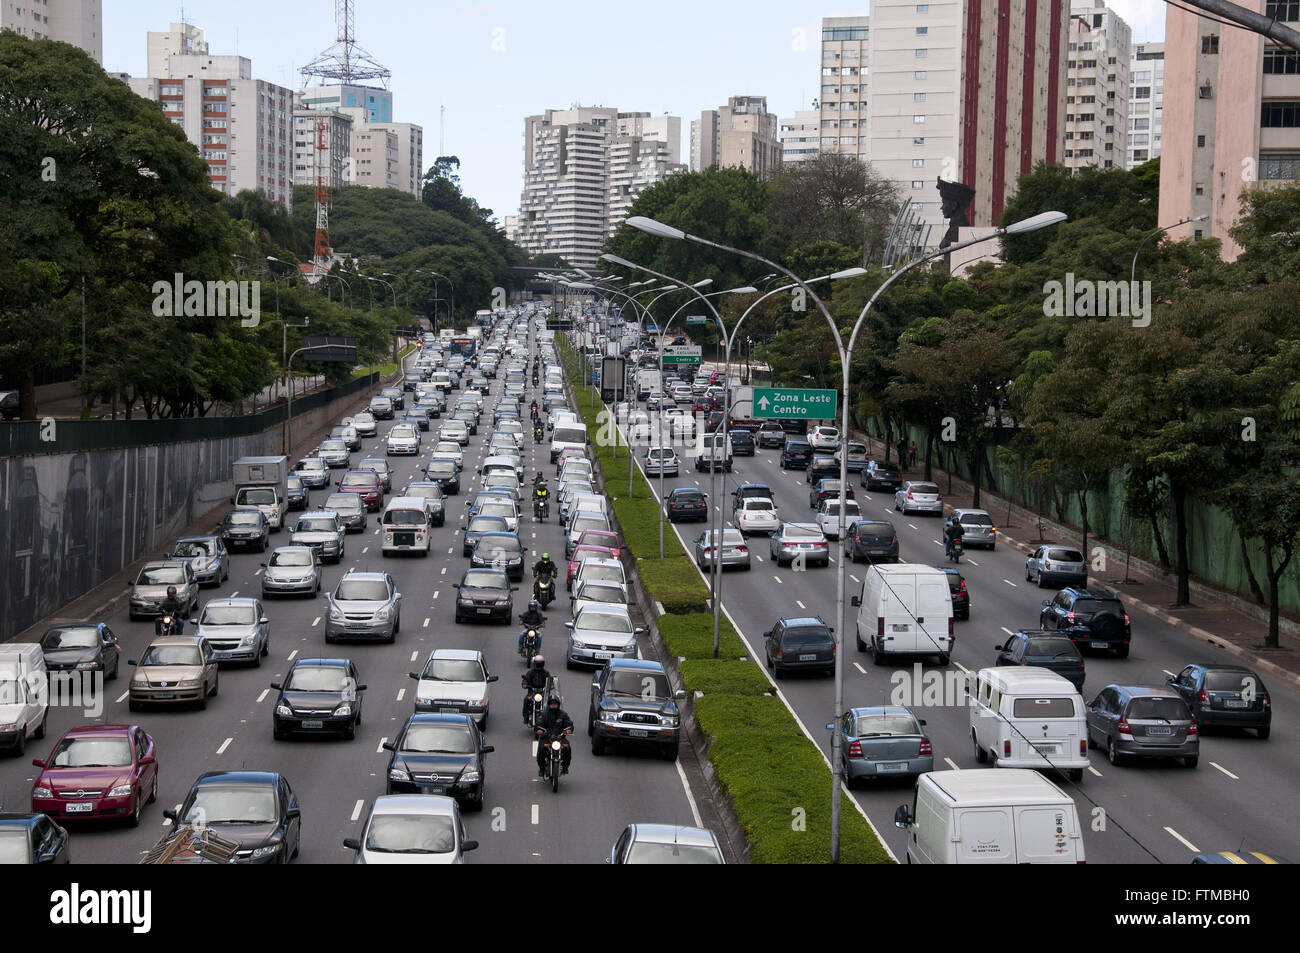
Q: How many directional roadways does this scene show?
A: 2